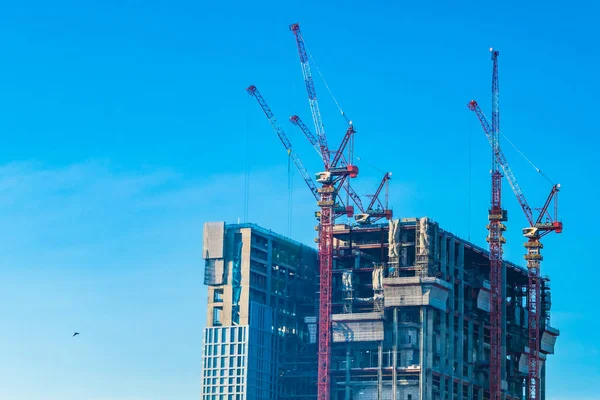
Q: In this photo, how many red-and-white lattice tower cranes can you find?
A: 5